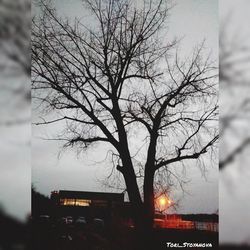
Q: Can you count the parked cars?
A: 4